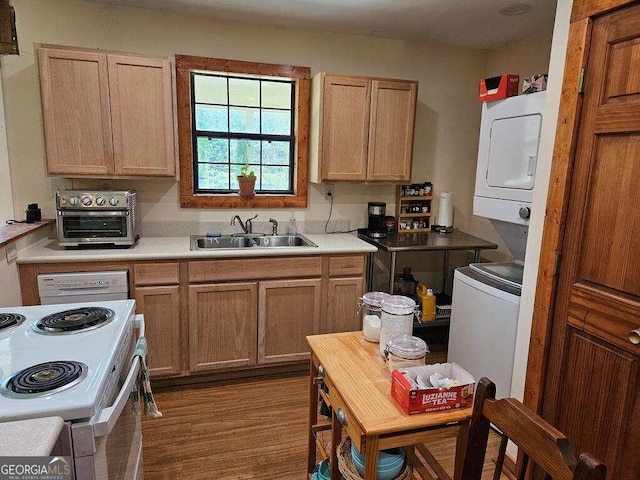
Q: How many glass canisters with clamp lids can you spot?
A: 3